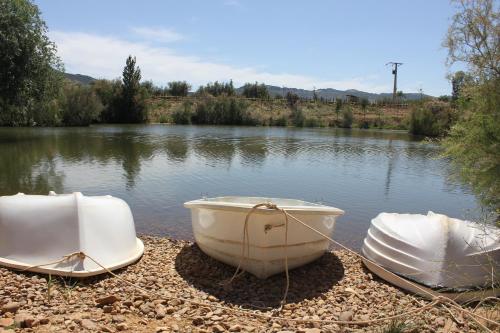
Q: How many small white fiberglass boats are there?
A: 3